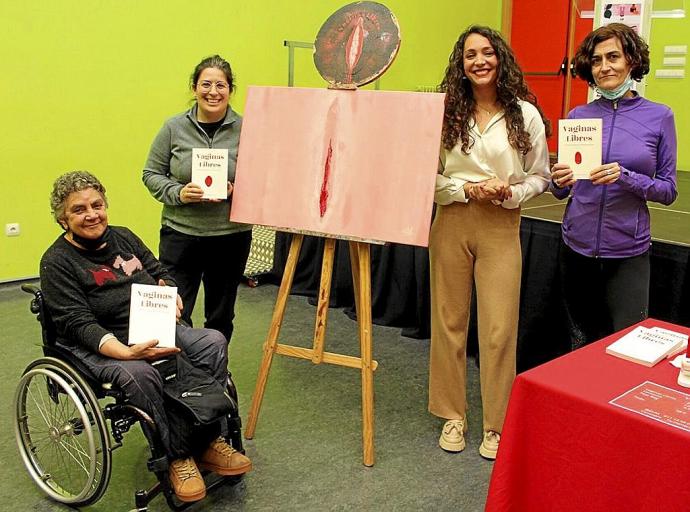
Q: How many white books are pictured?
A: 5